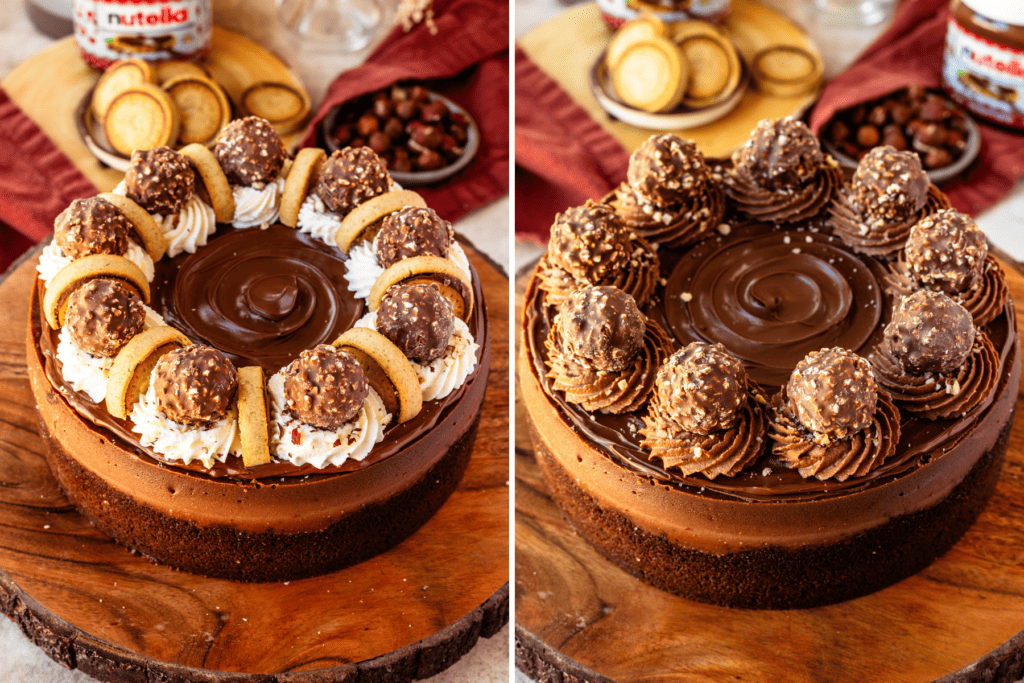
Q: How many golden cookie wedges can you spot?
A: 9